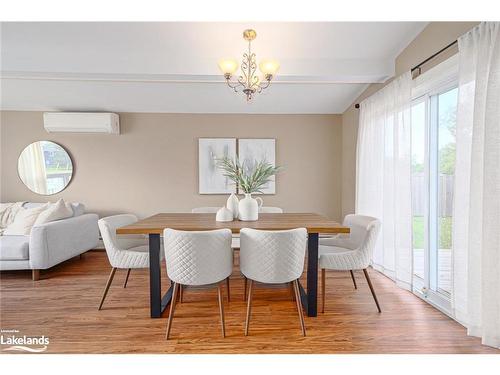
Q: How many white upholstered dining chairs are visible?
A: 6